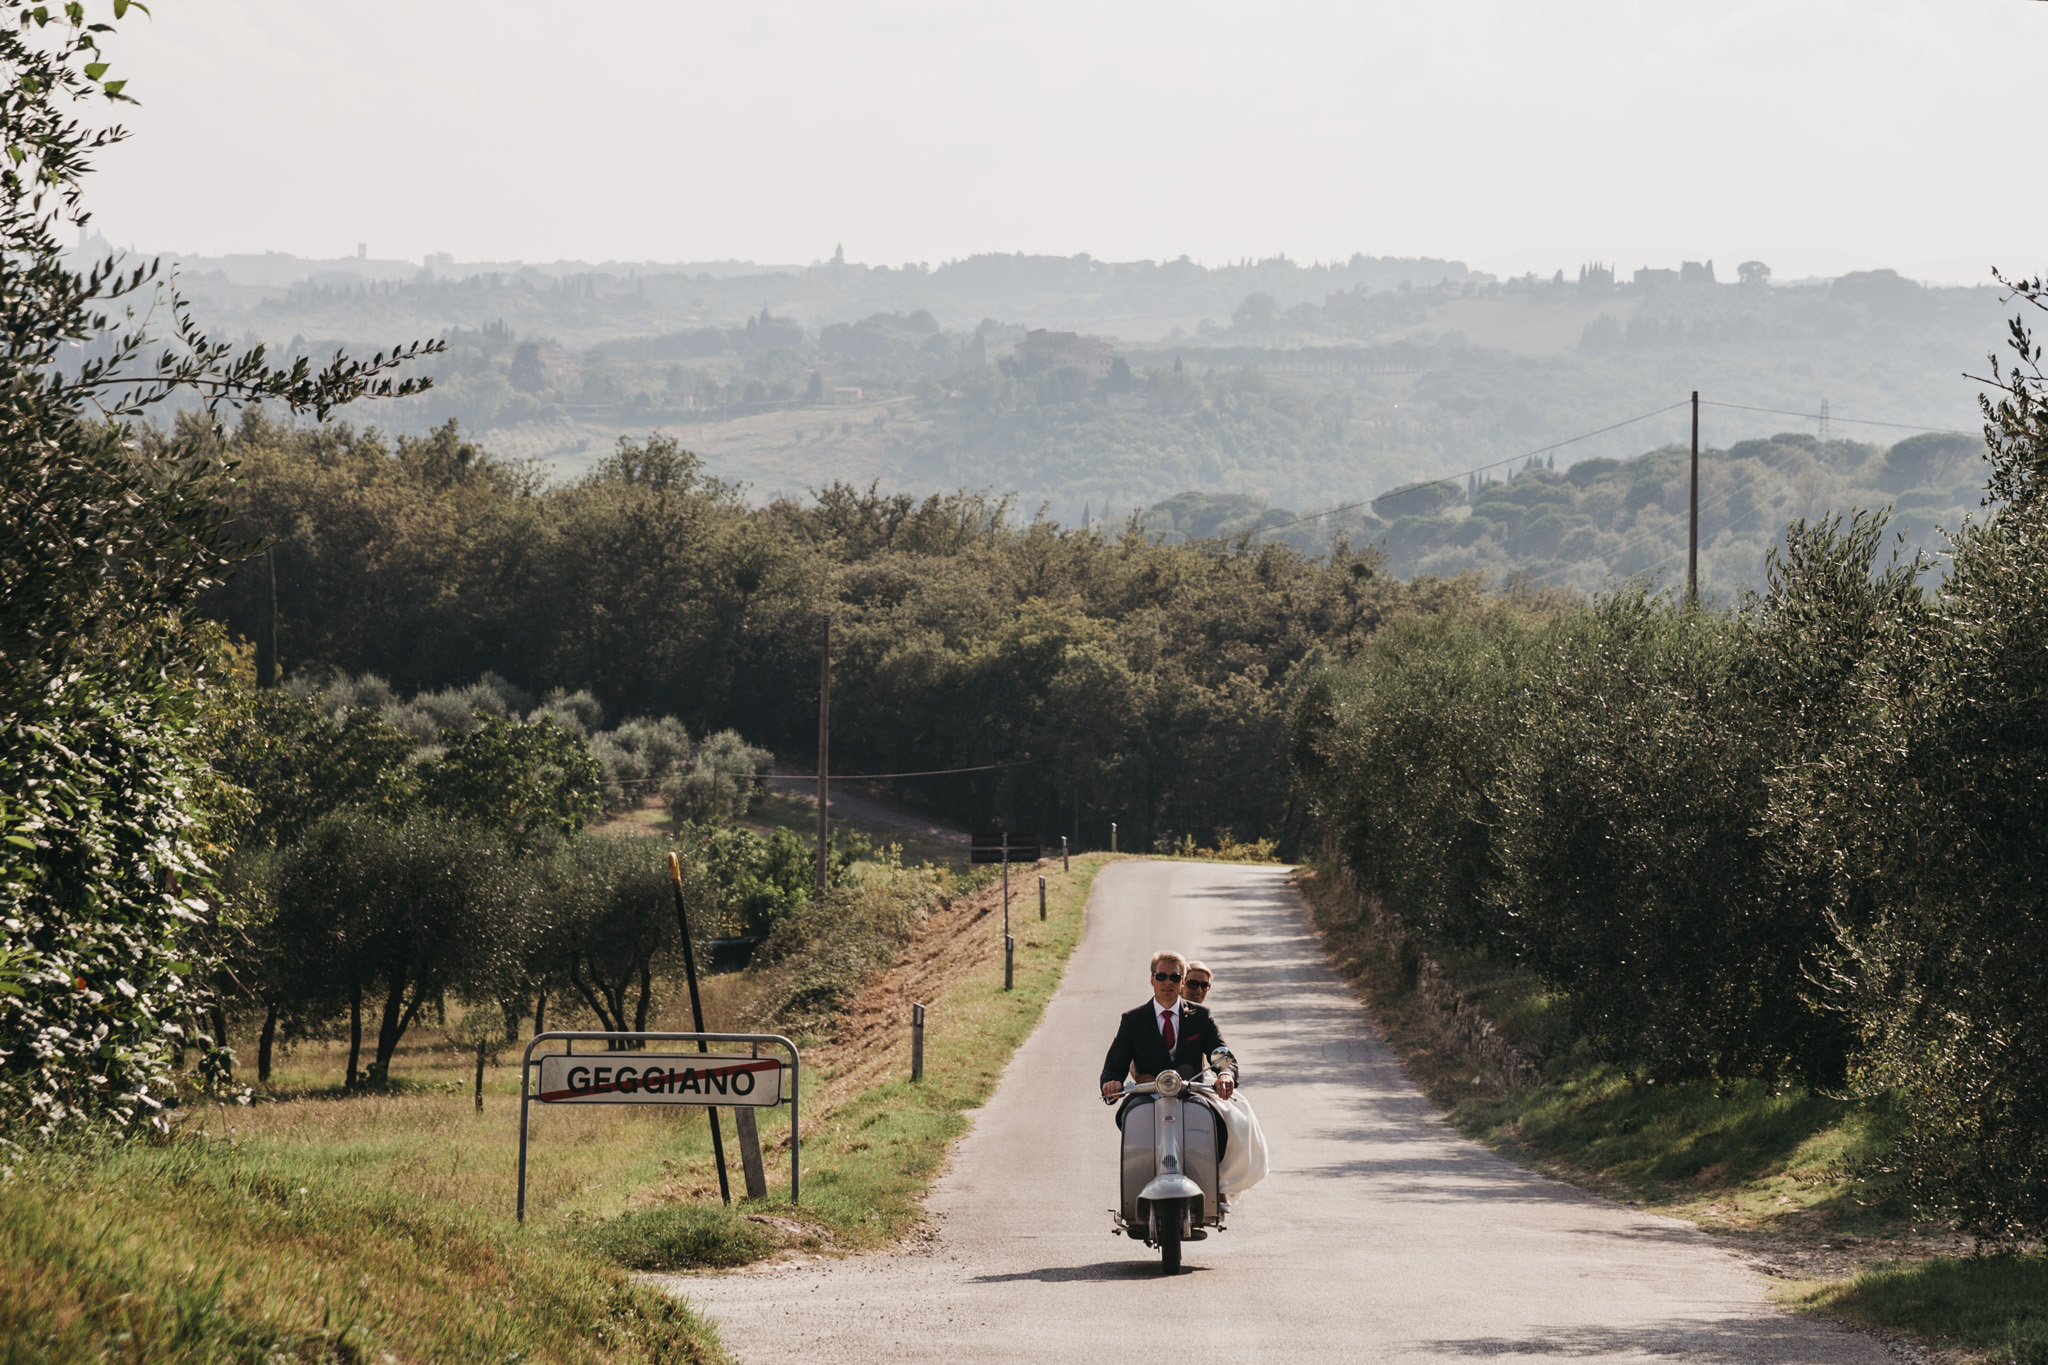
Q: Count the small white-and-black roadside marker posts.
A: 5